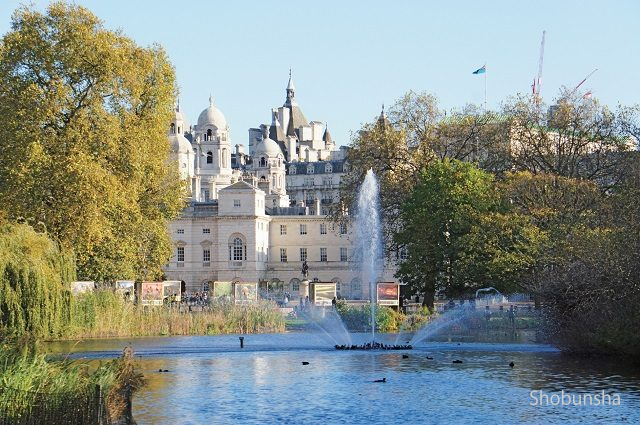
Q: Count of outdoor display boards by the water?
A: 8